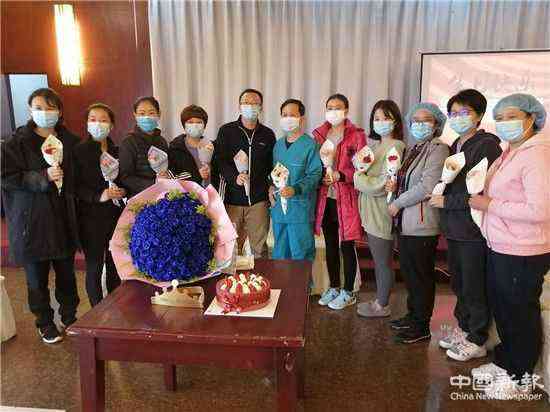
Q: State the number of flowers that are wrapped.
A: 11